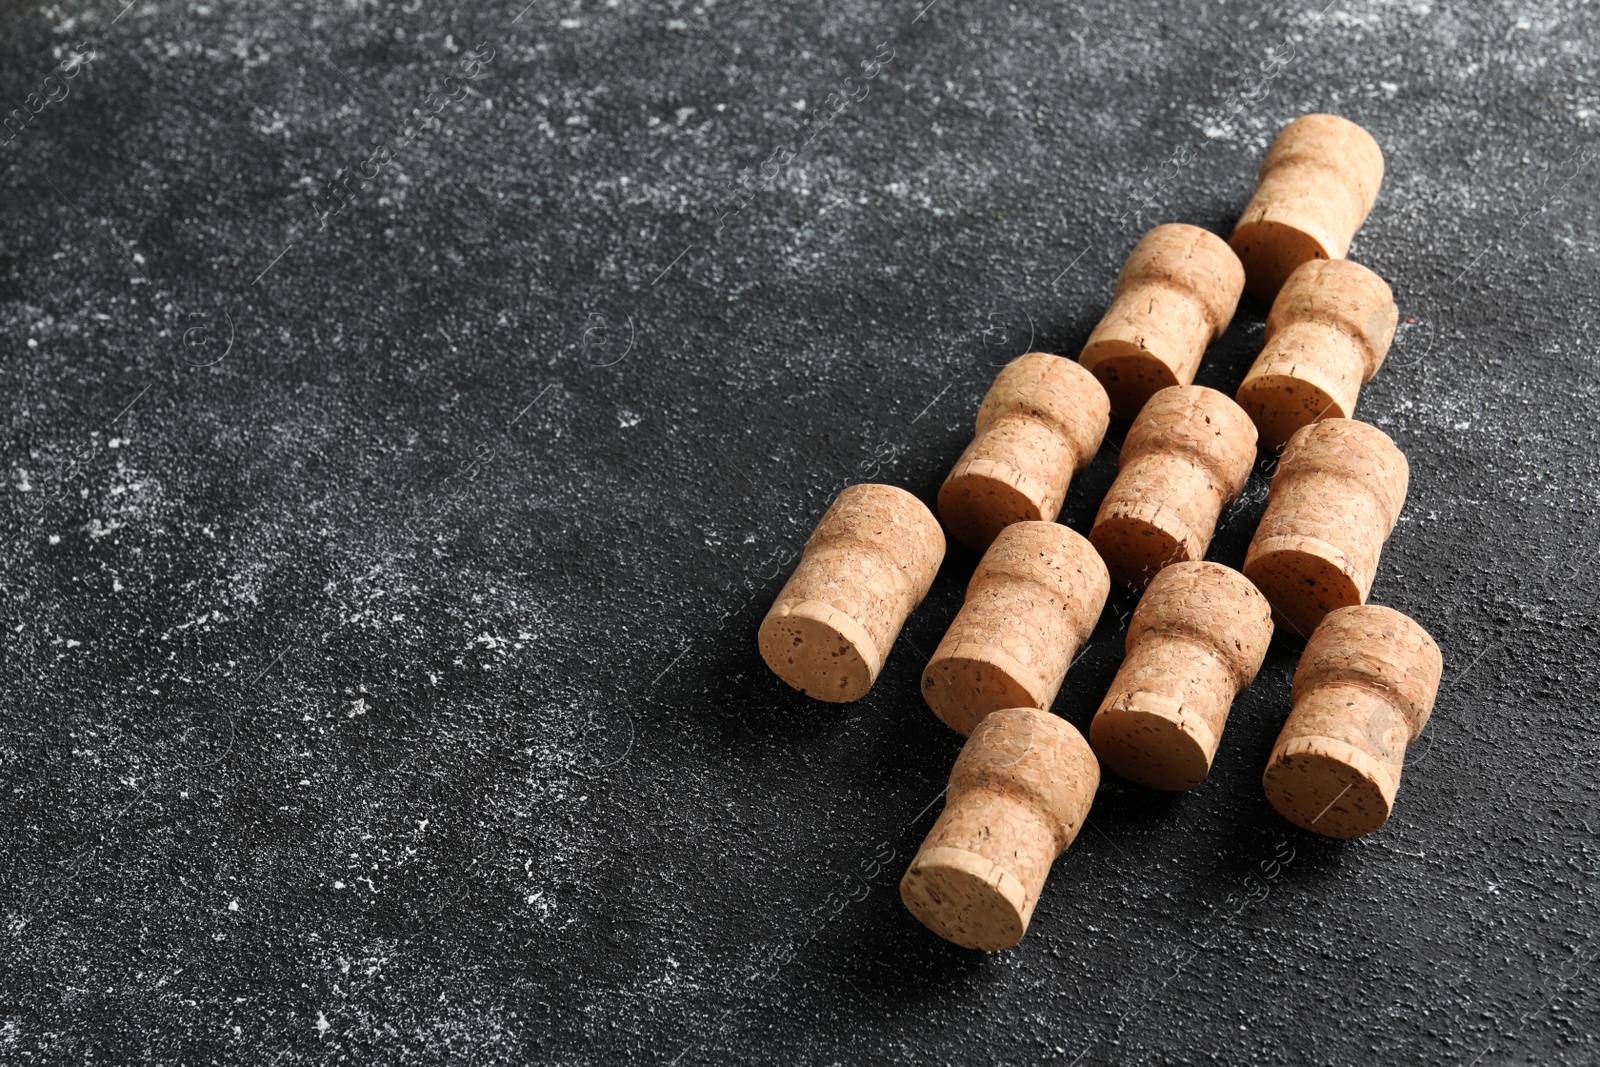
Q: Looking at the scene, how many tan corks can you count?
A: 11